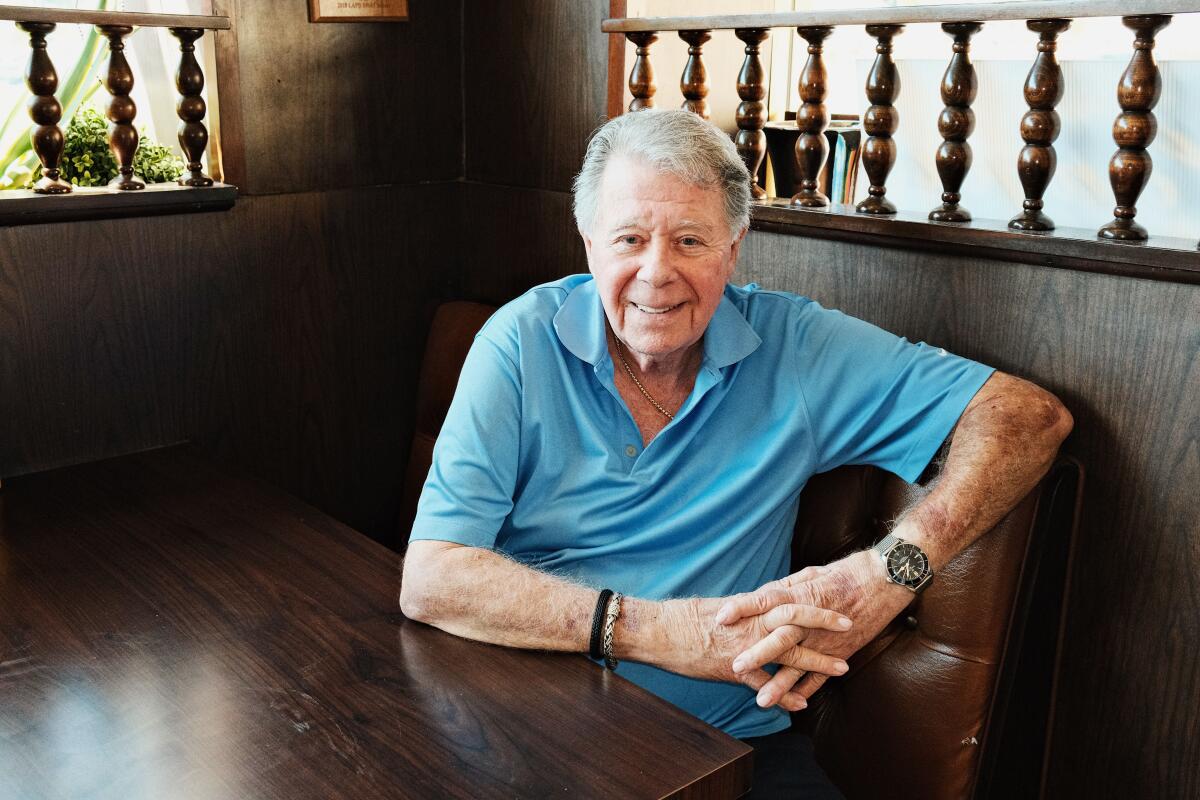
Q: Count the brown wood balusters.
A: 11